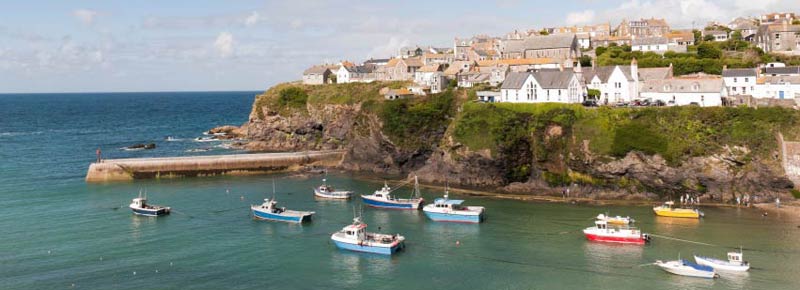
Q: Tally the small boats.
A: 11